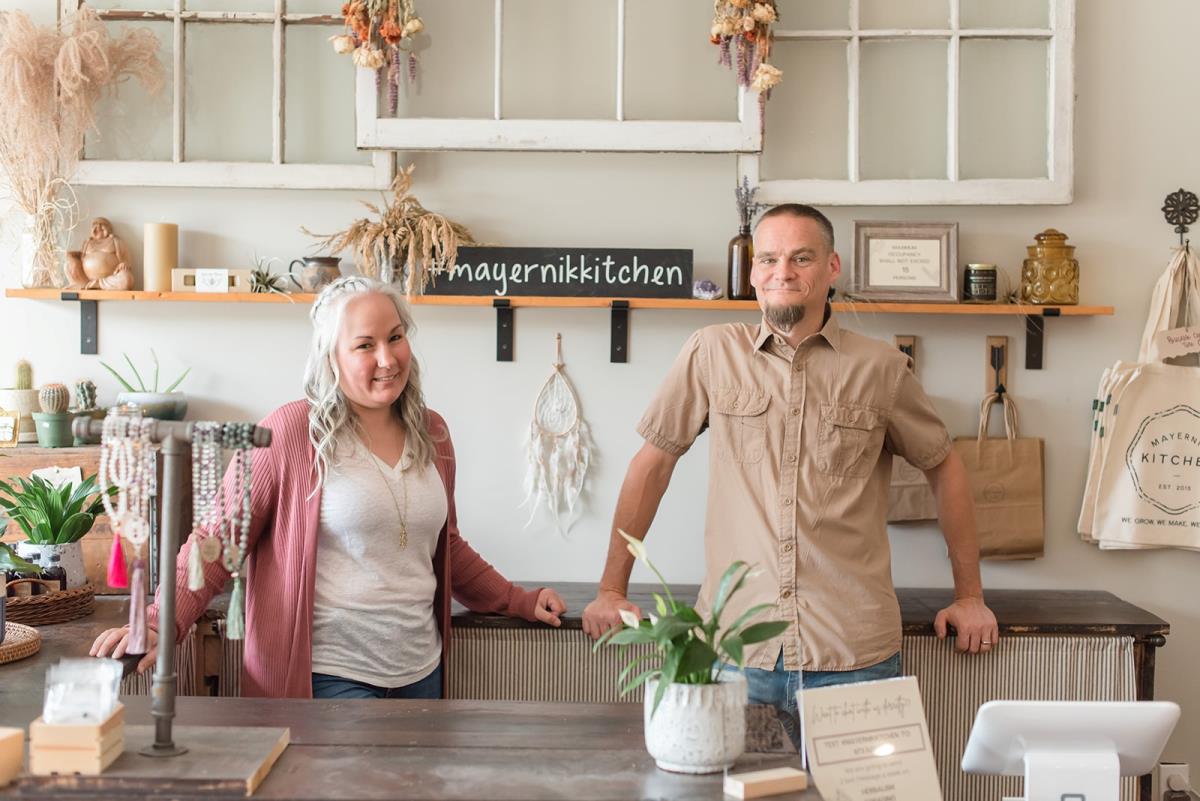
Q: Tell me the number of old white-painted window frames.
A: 3